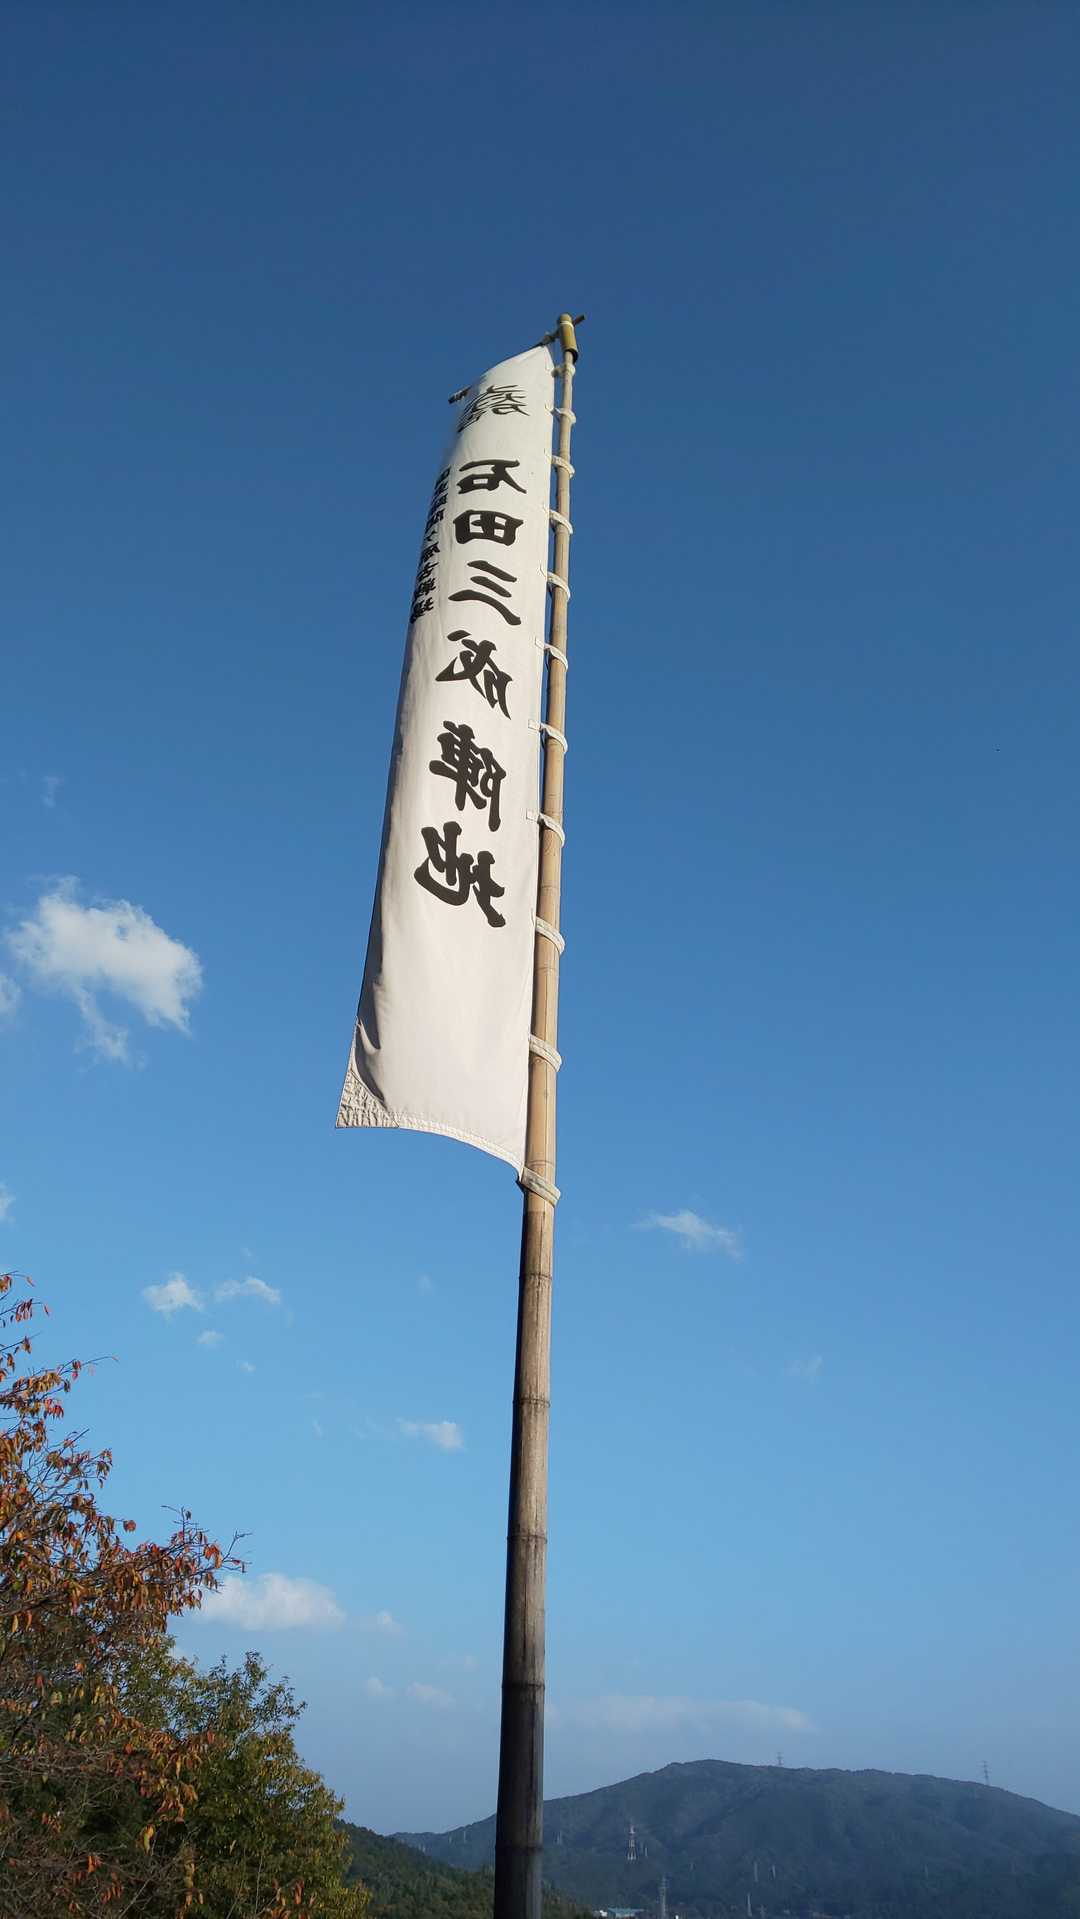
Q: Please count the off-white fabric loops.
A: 11